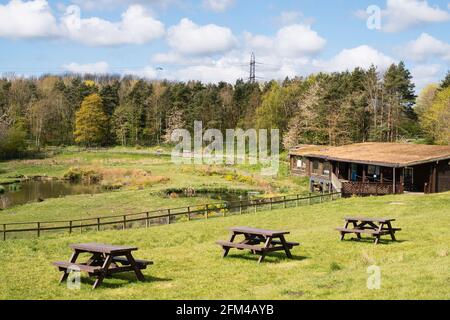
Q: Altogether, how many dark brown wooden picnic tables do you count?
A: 3